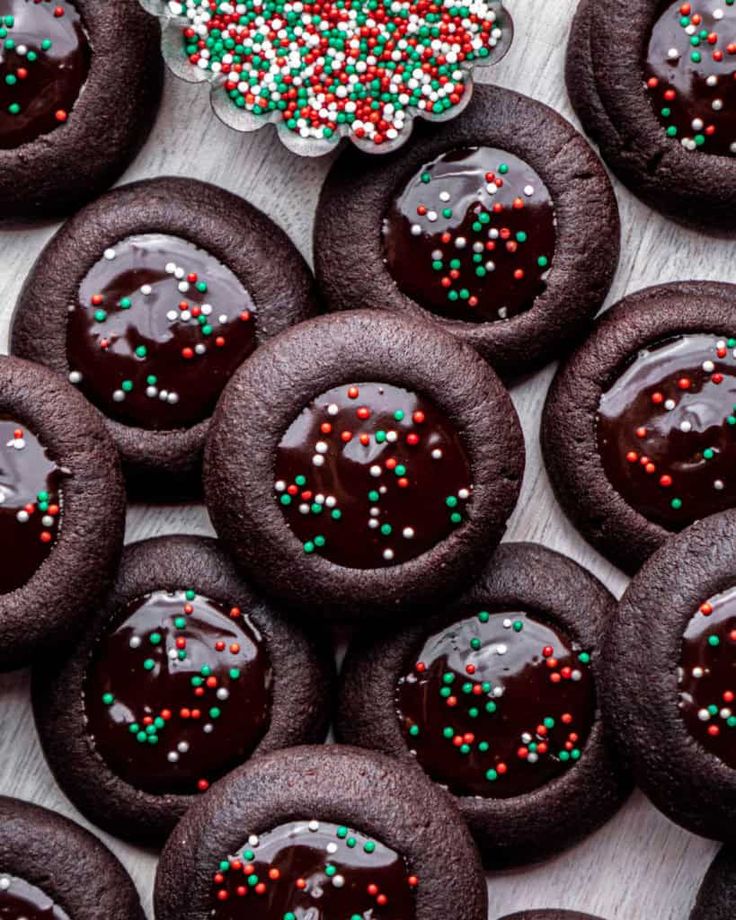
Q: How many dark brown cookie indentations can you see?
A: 12